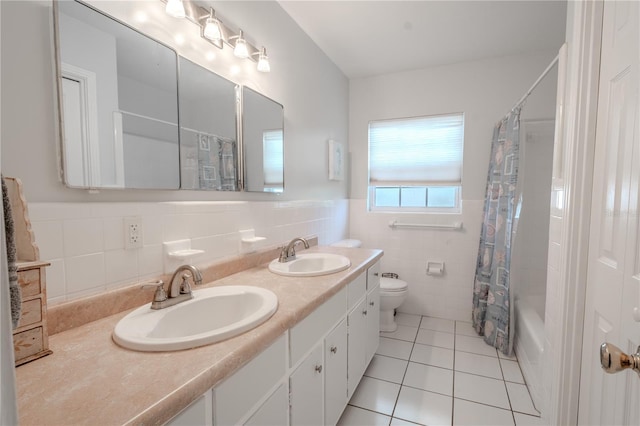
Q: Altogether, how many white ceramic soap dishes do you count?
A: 2